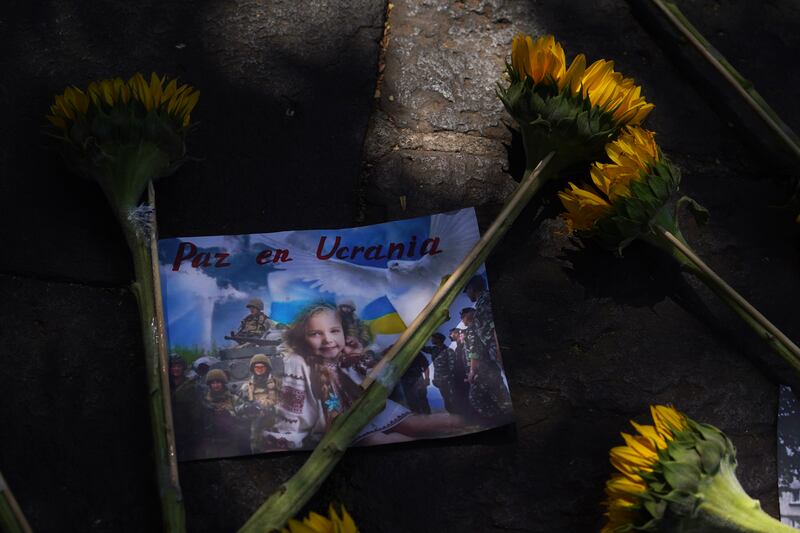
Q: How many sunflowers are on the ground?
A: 5